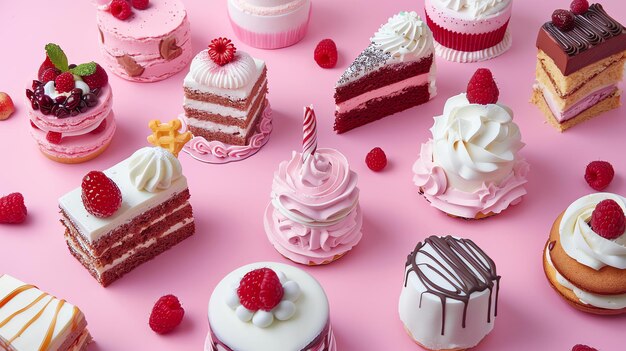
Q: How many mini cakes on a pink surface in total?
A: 14